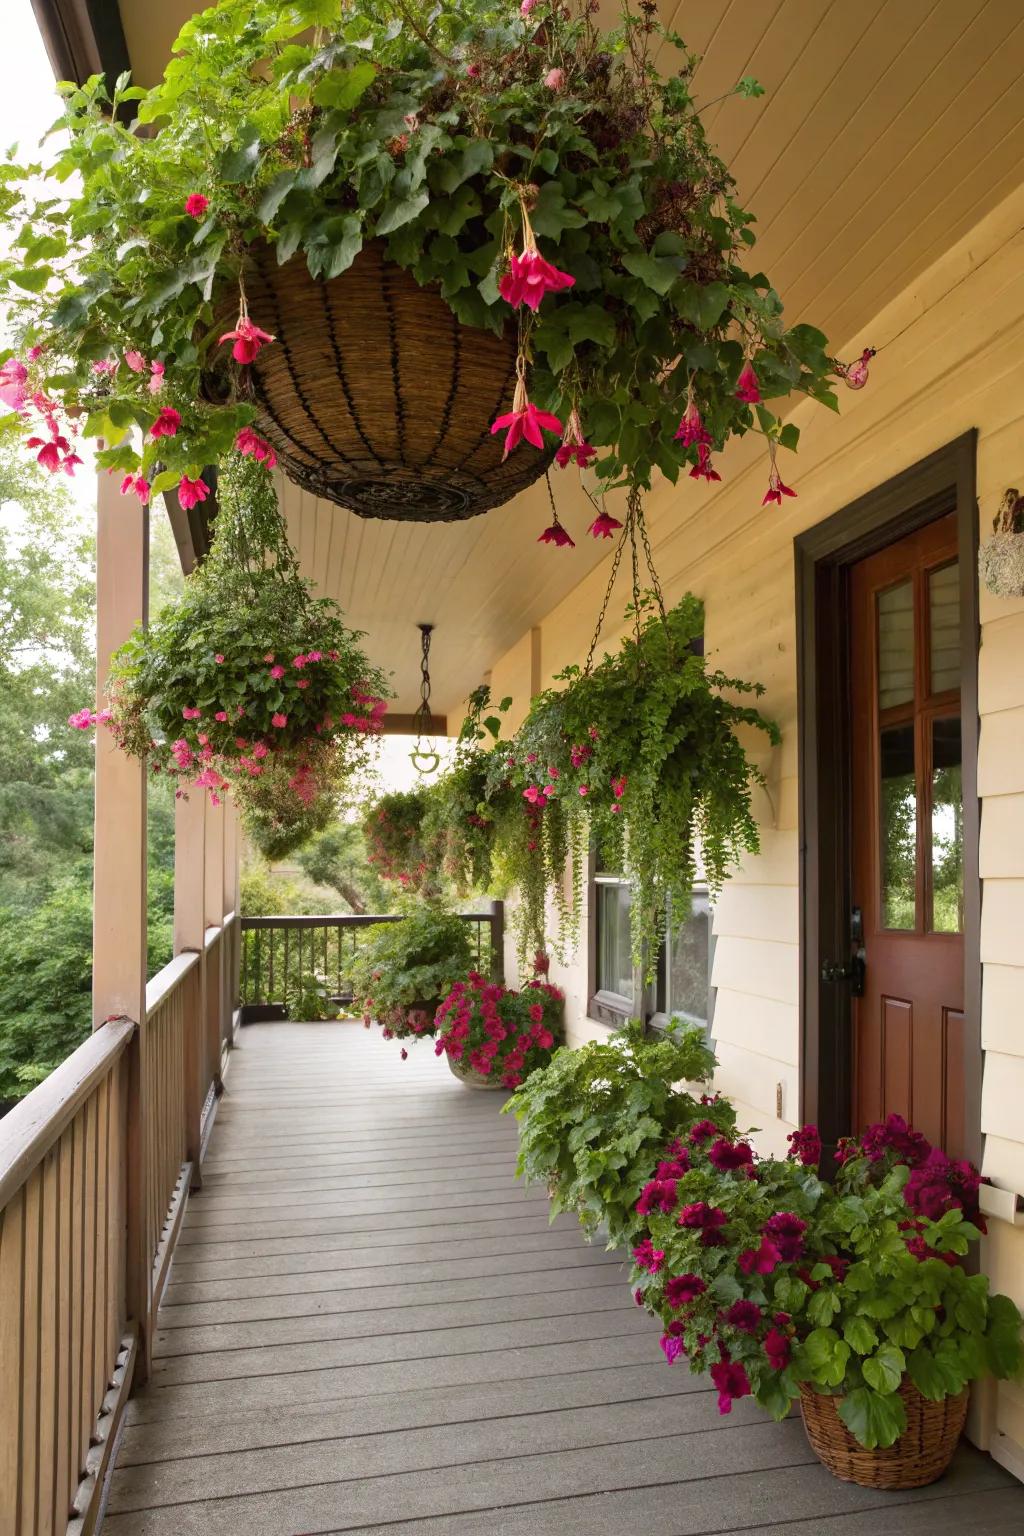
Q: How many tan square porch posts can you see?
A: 4